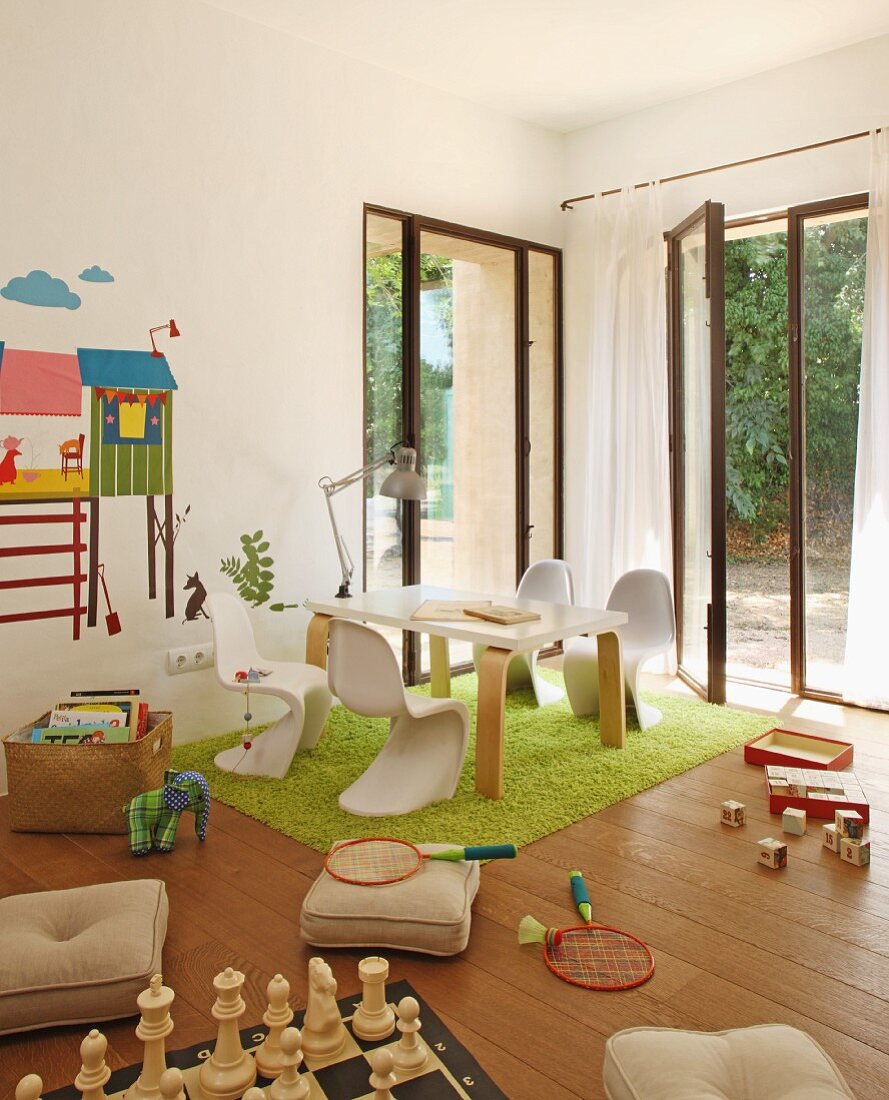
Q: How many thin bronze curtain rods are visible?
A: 1